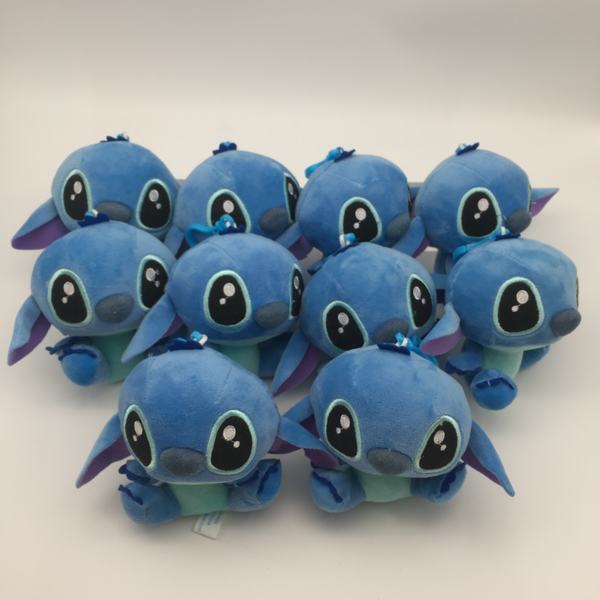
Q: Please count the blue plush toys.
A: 10